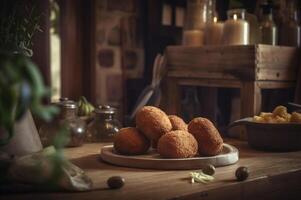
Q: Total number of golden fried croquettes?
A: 5